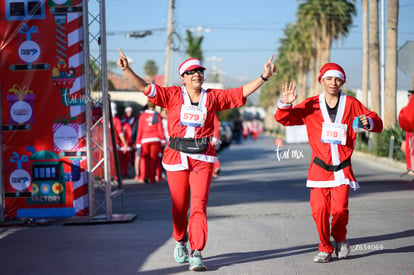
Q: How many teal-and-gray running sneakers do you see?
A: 2